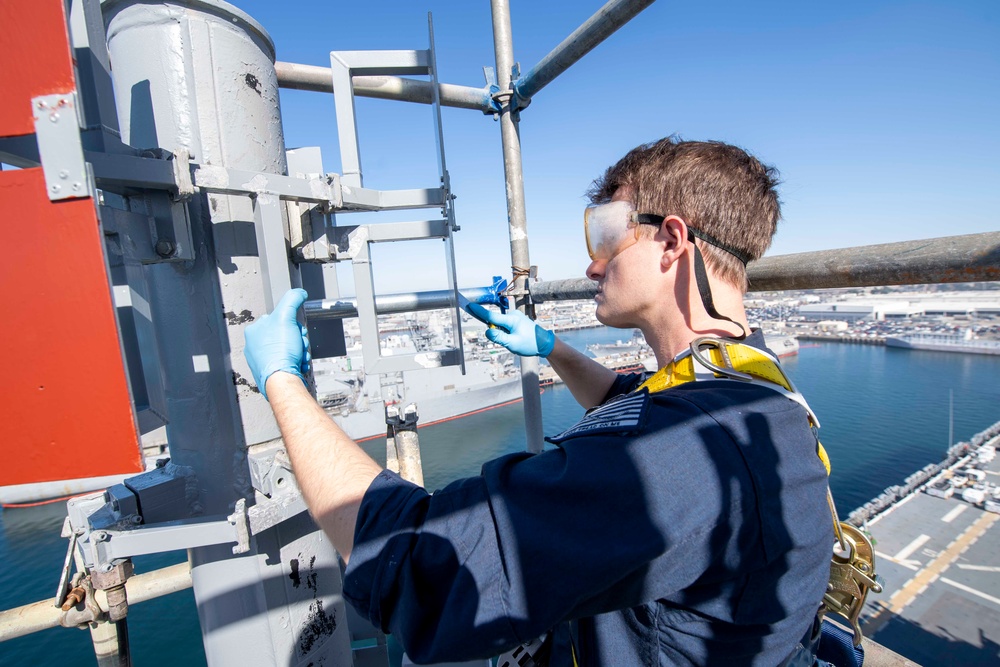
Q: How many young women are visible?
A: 0